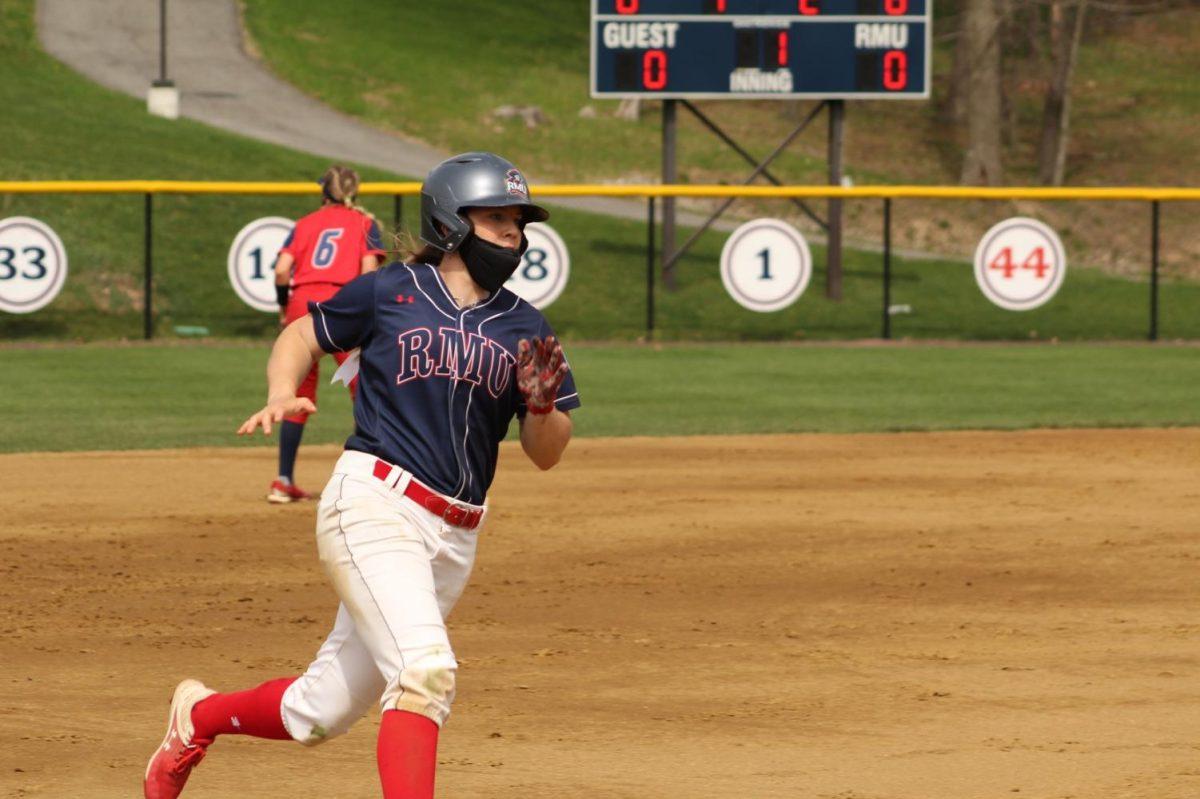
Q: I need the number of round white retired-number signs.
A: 5